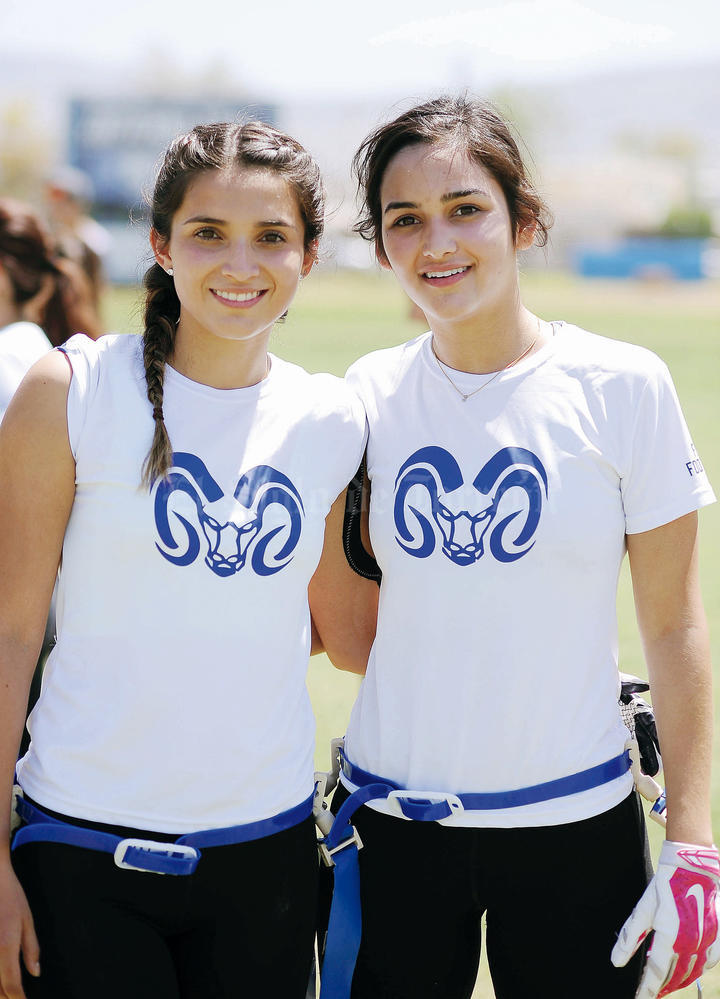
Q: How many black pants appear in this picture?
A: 2